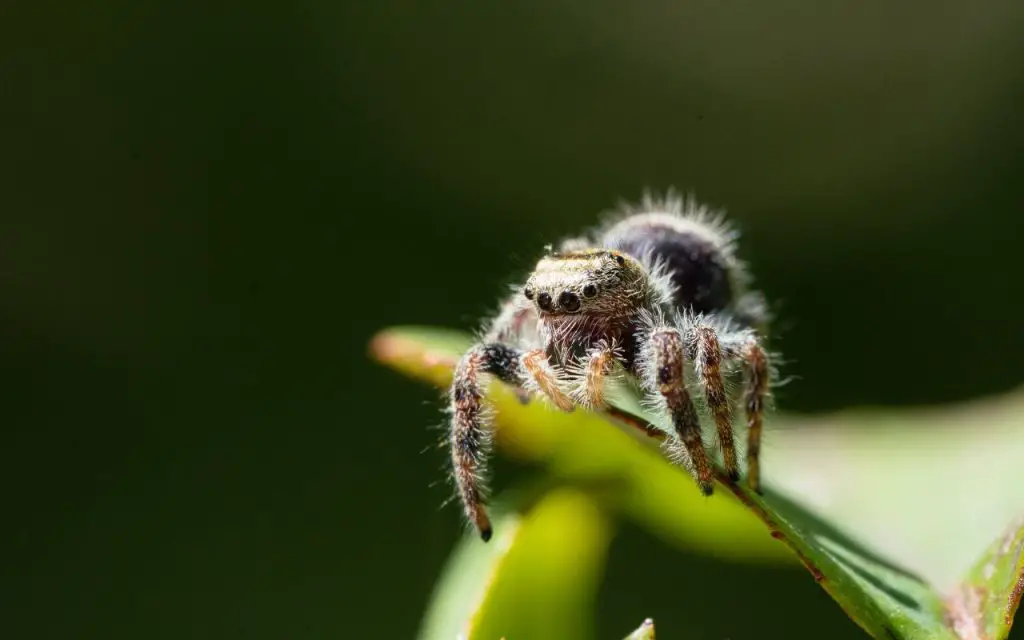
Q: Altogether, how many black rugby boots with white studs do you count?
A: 0